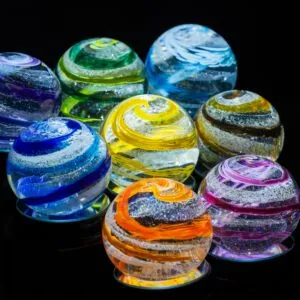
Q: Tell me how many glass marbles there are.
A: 8